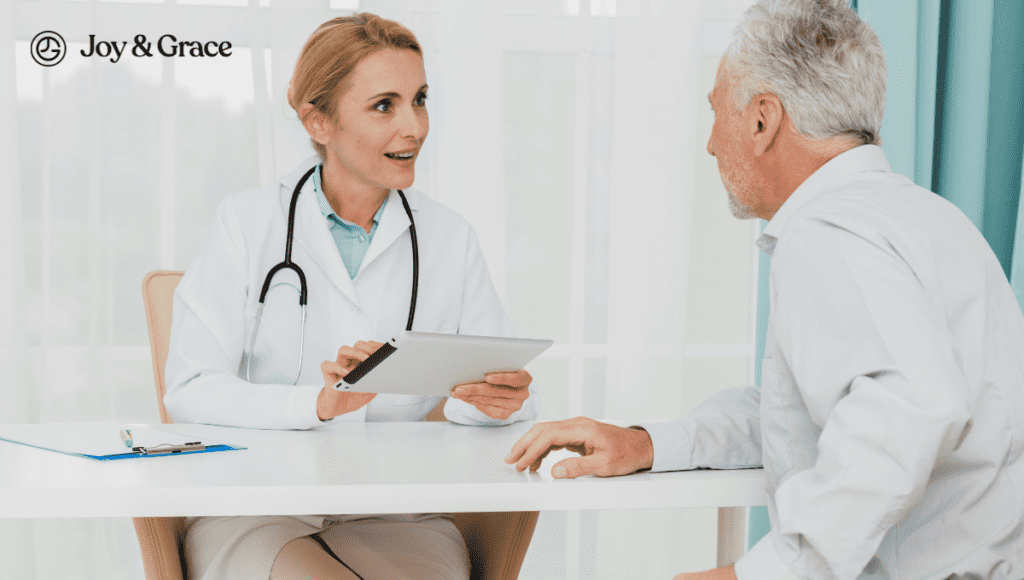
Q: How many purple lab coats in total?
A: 0